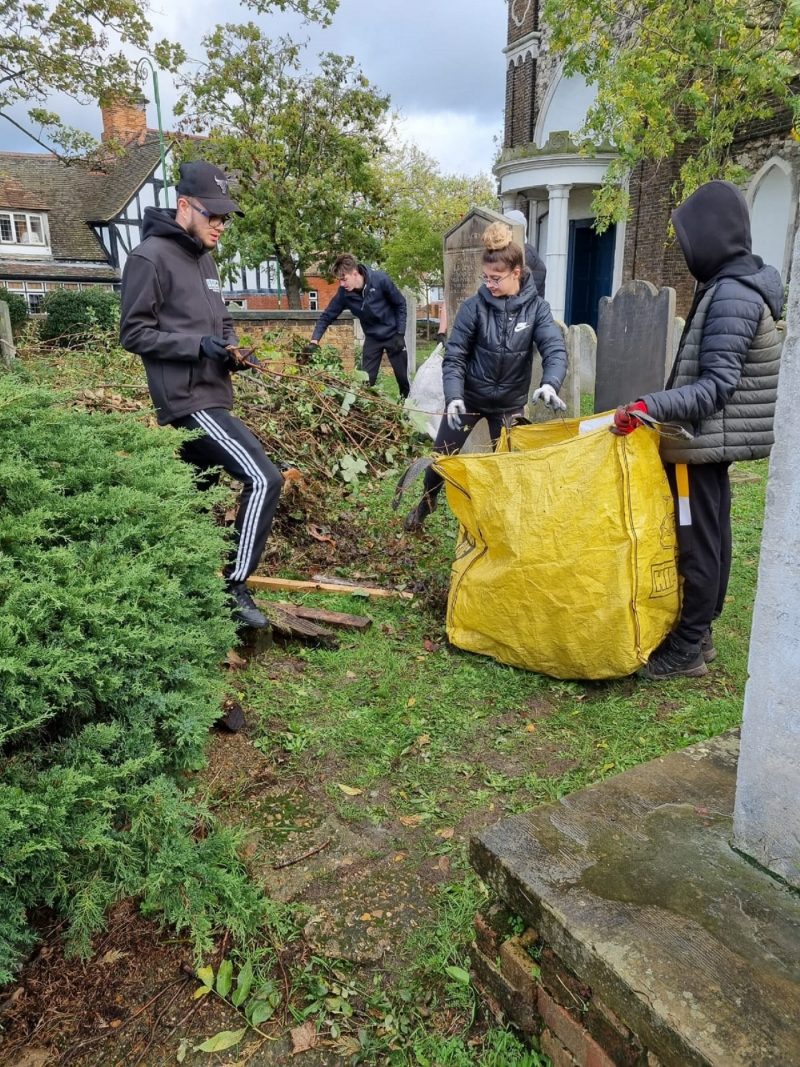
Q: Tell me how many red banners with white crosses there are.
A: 0